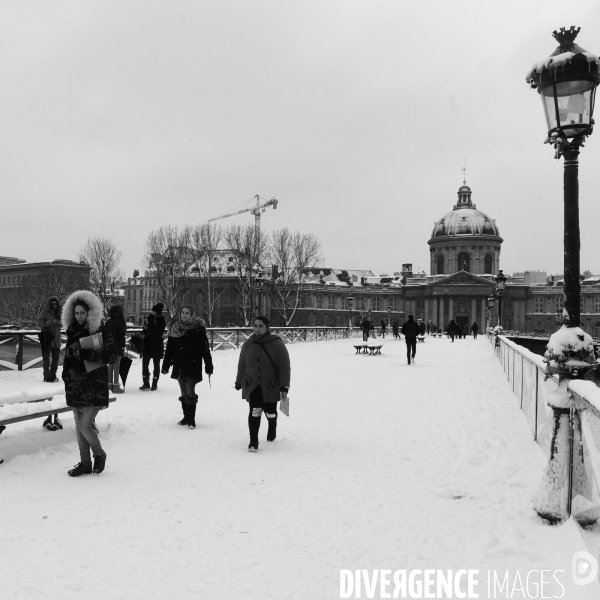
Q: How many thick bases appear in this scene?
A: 1